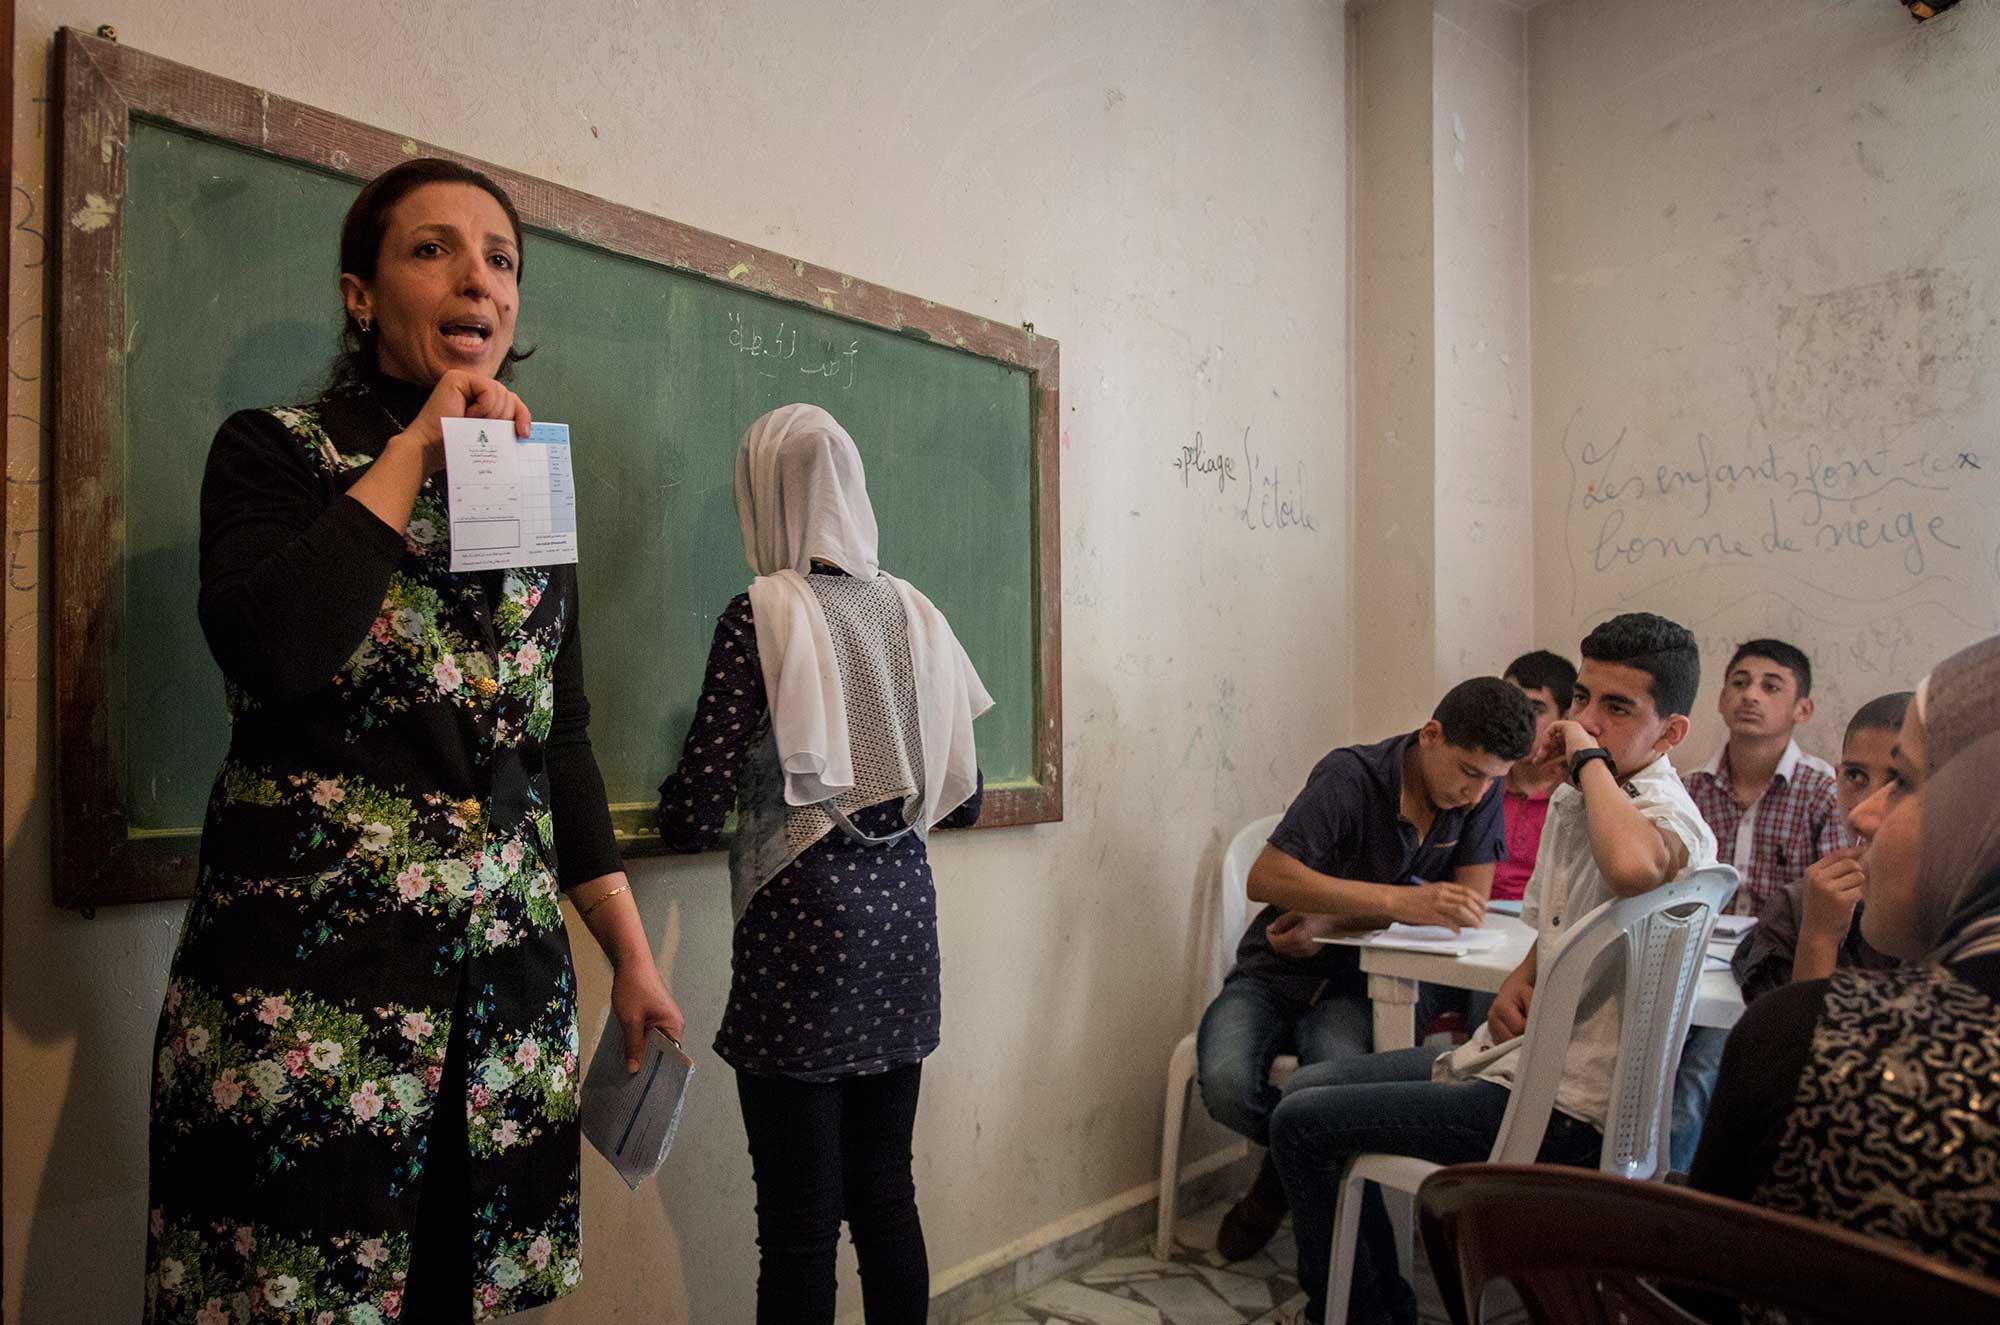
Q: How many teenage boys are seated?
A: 5